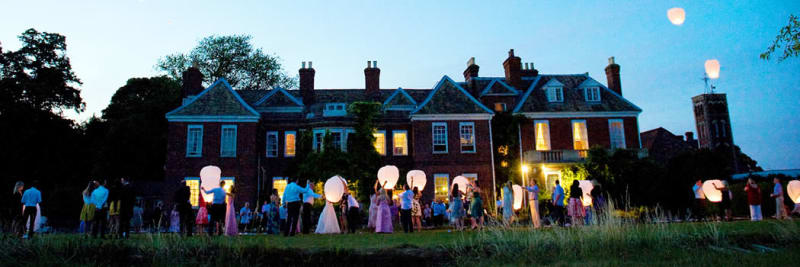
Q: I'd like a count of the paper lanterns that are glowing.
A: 11